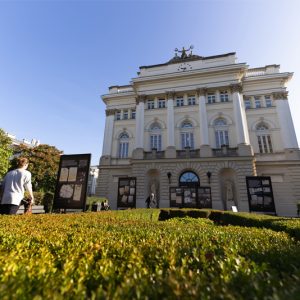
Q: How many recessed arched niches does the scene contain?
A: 2